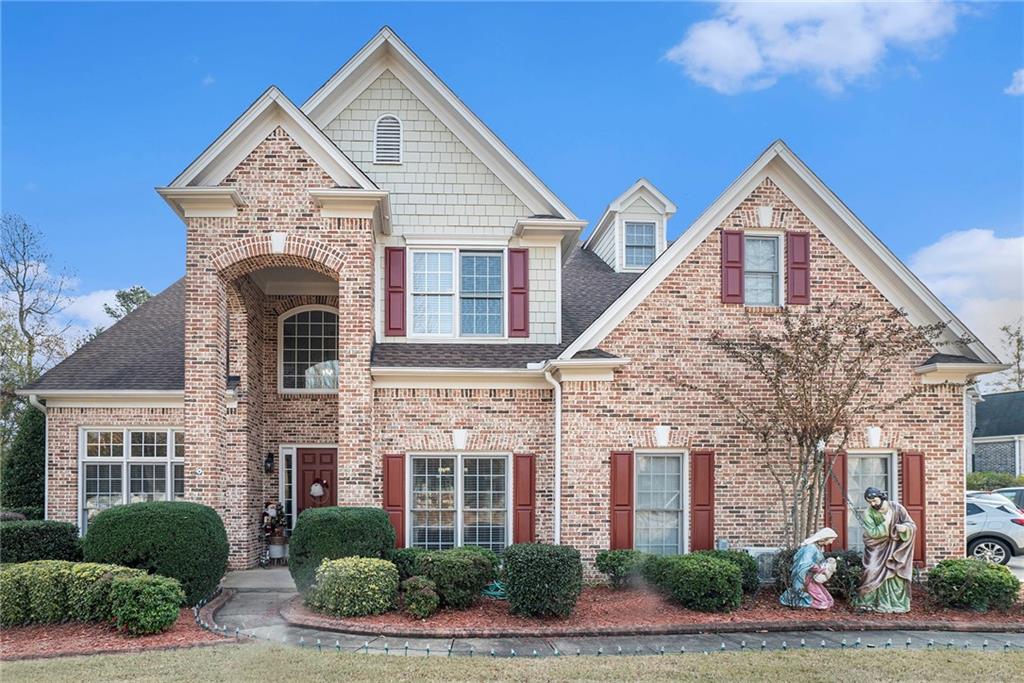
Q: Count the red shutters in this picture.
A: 10